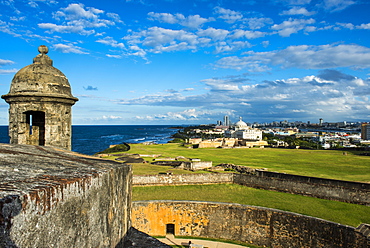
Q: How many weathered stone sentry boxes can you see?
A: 1